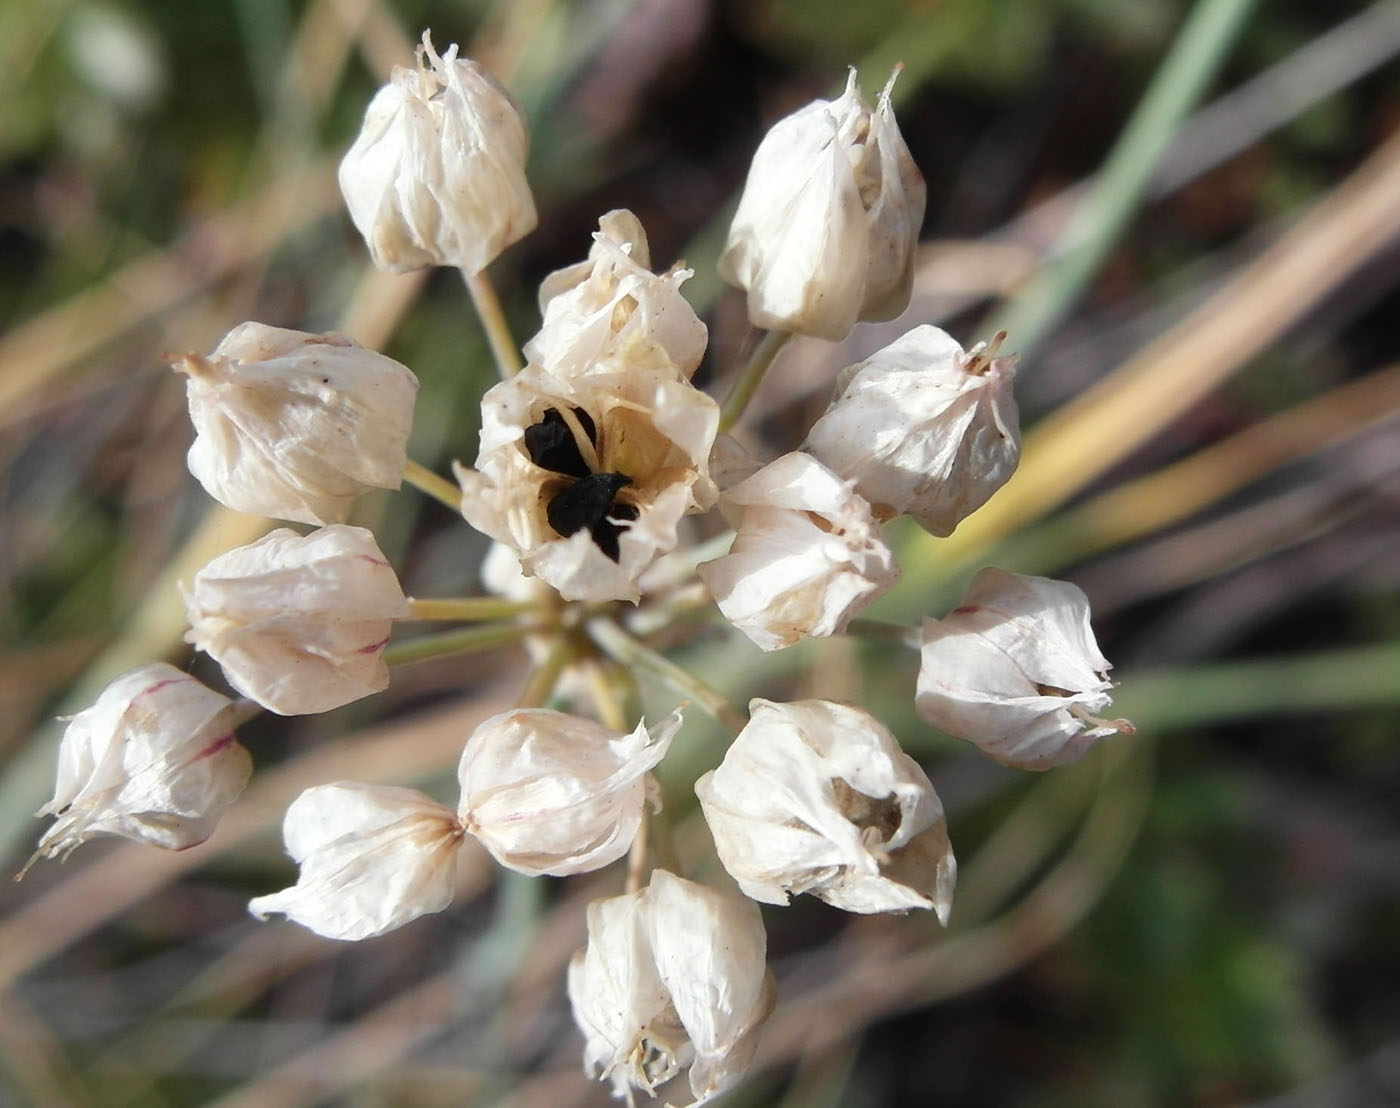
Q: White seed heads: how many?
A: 14